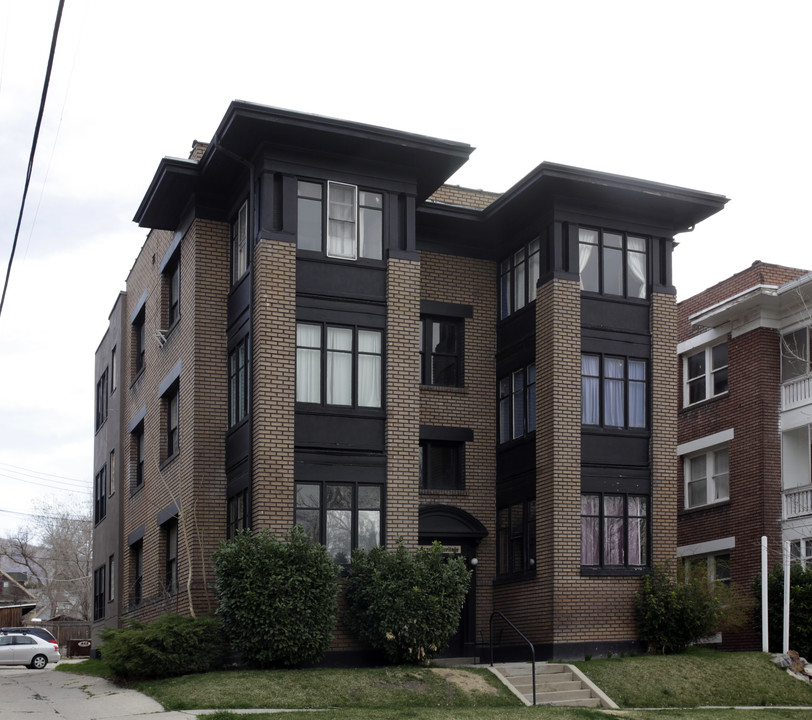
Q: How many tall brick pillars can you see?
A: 4